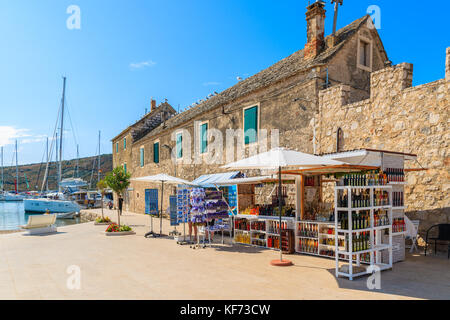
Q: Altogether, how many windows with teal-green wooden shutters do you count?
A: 8